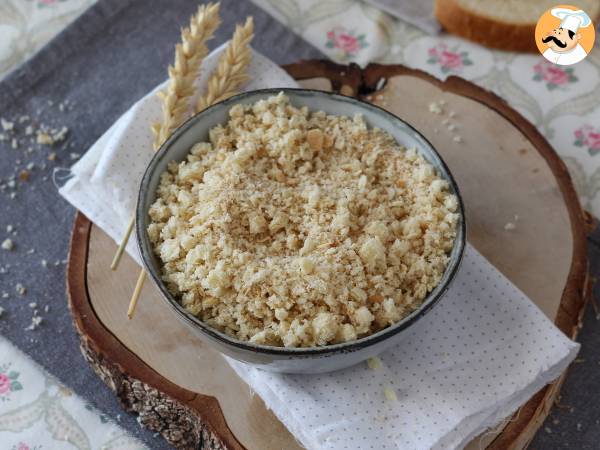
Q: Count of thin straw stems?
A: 2